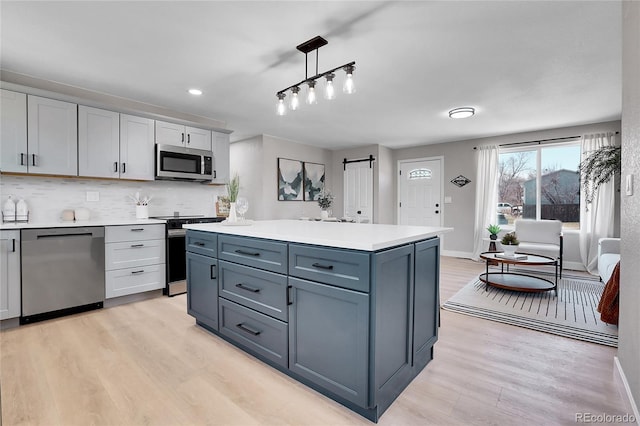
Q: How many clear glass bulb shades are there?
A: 5